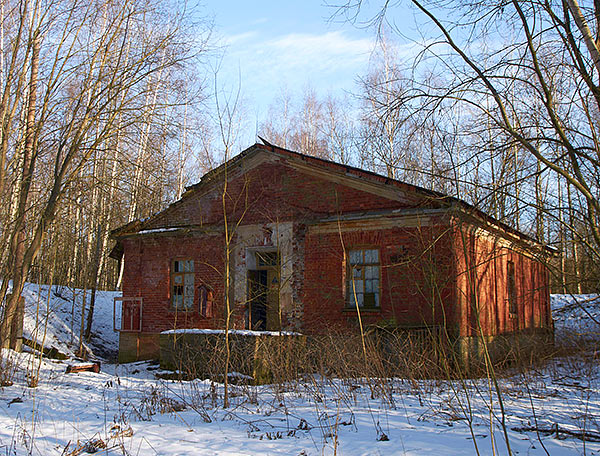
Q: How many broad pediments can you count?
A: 1